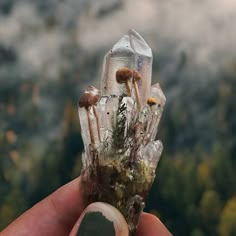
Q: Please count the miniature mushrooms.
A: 5